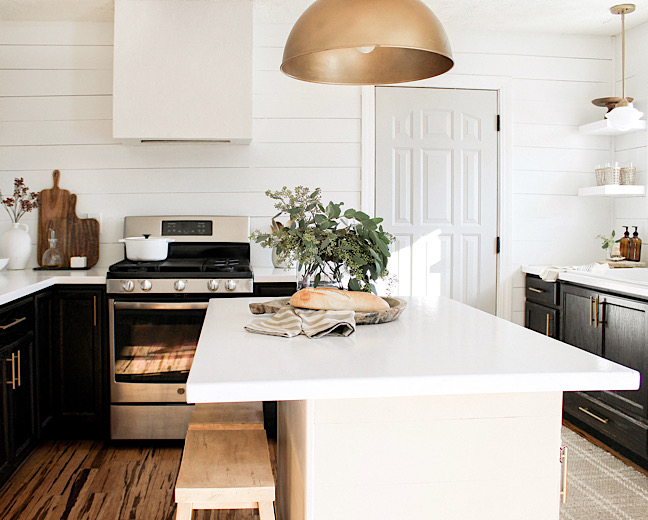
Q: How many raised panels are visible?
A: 9